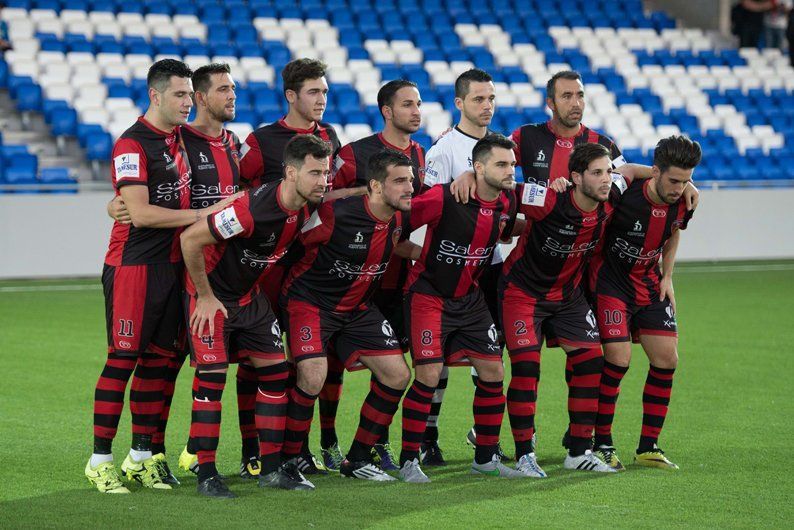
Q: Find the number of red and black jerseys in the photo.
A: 10